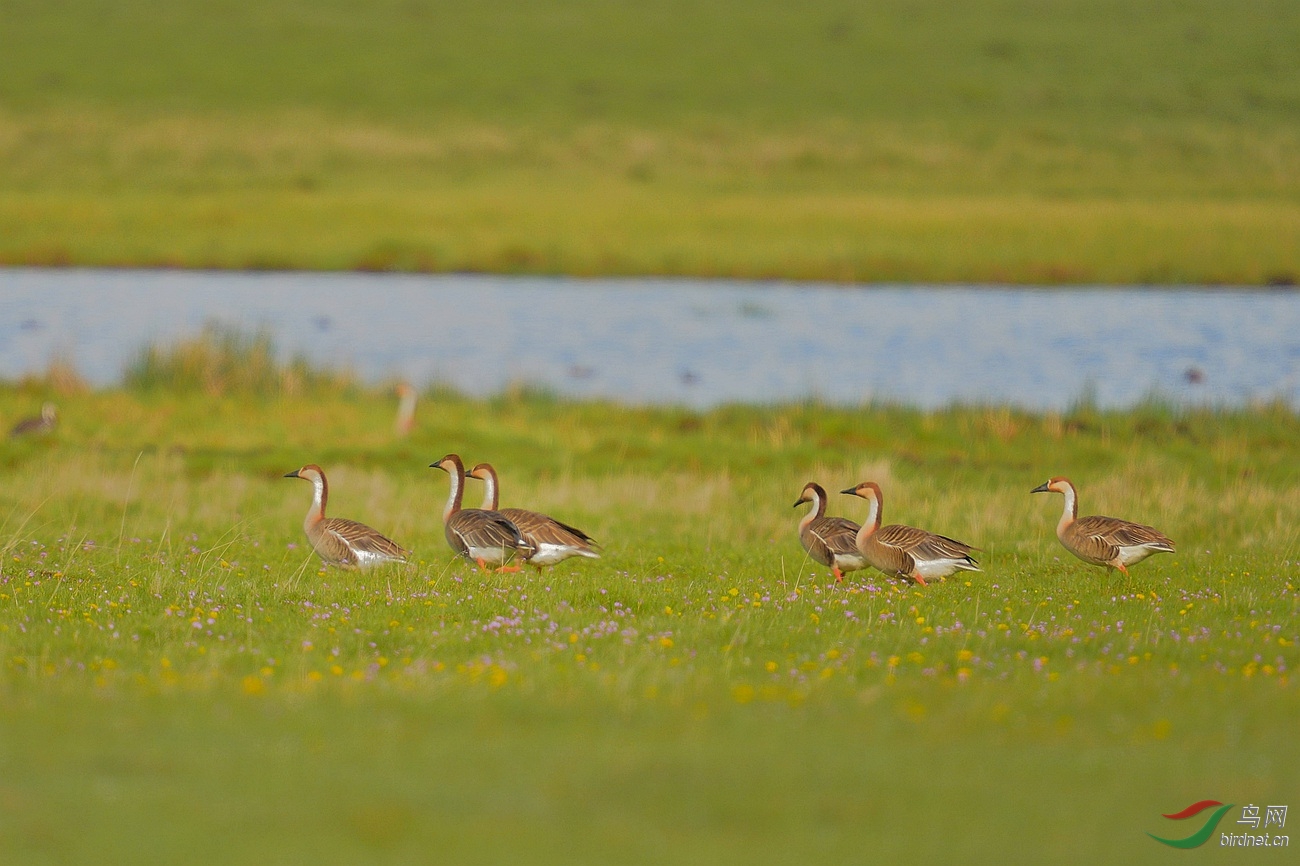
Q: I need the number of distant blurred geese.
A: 2